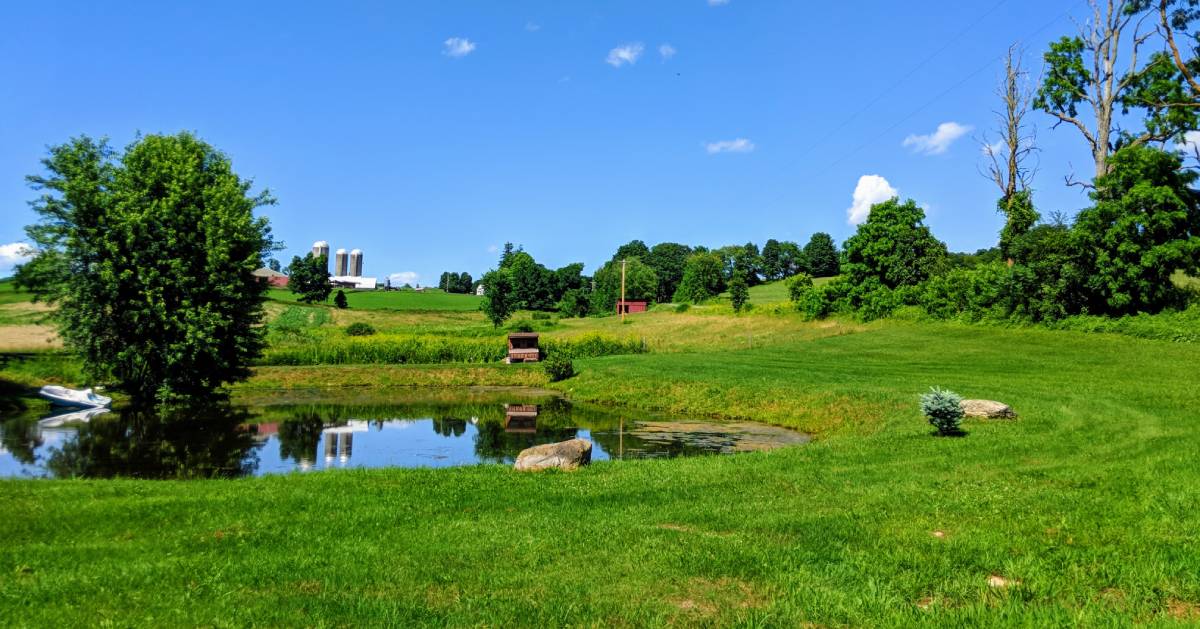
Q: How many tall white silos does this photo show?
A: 3